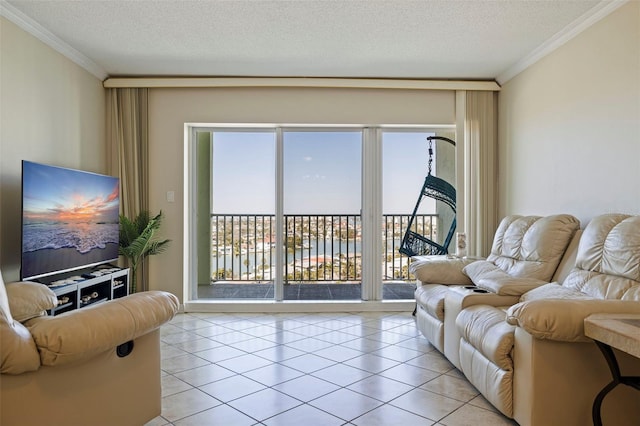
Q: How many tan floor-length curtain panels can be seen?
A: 2